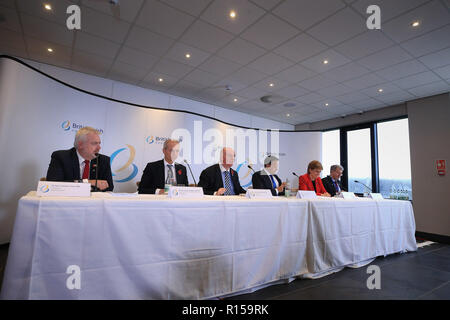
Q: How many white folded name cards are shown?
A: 6